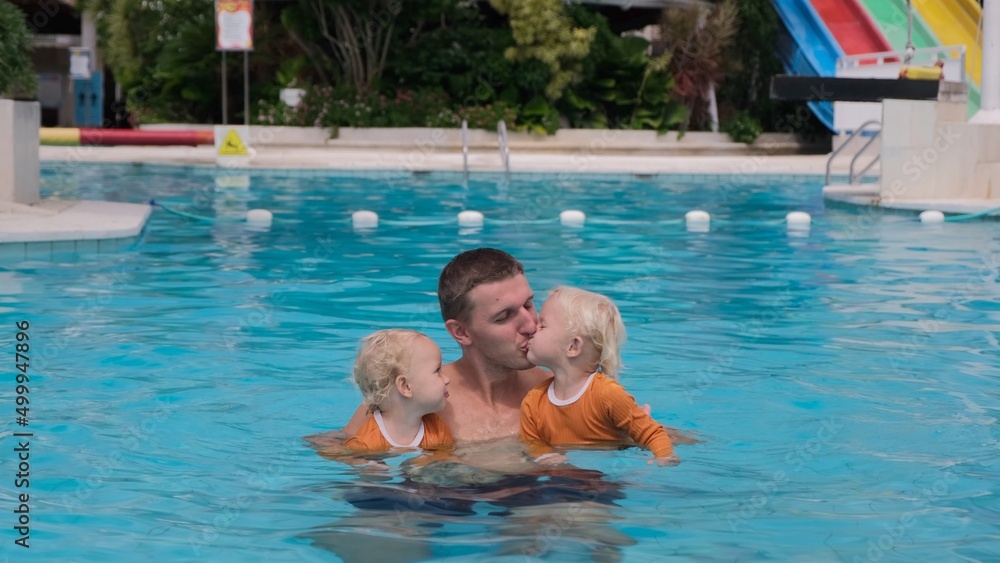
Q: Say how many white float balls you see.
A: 7